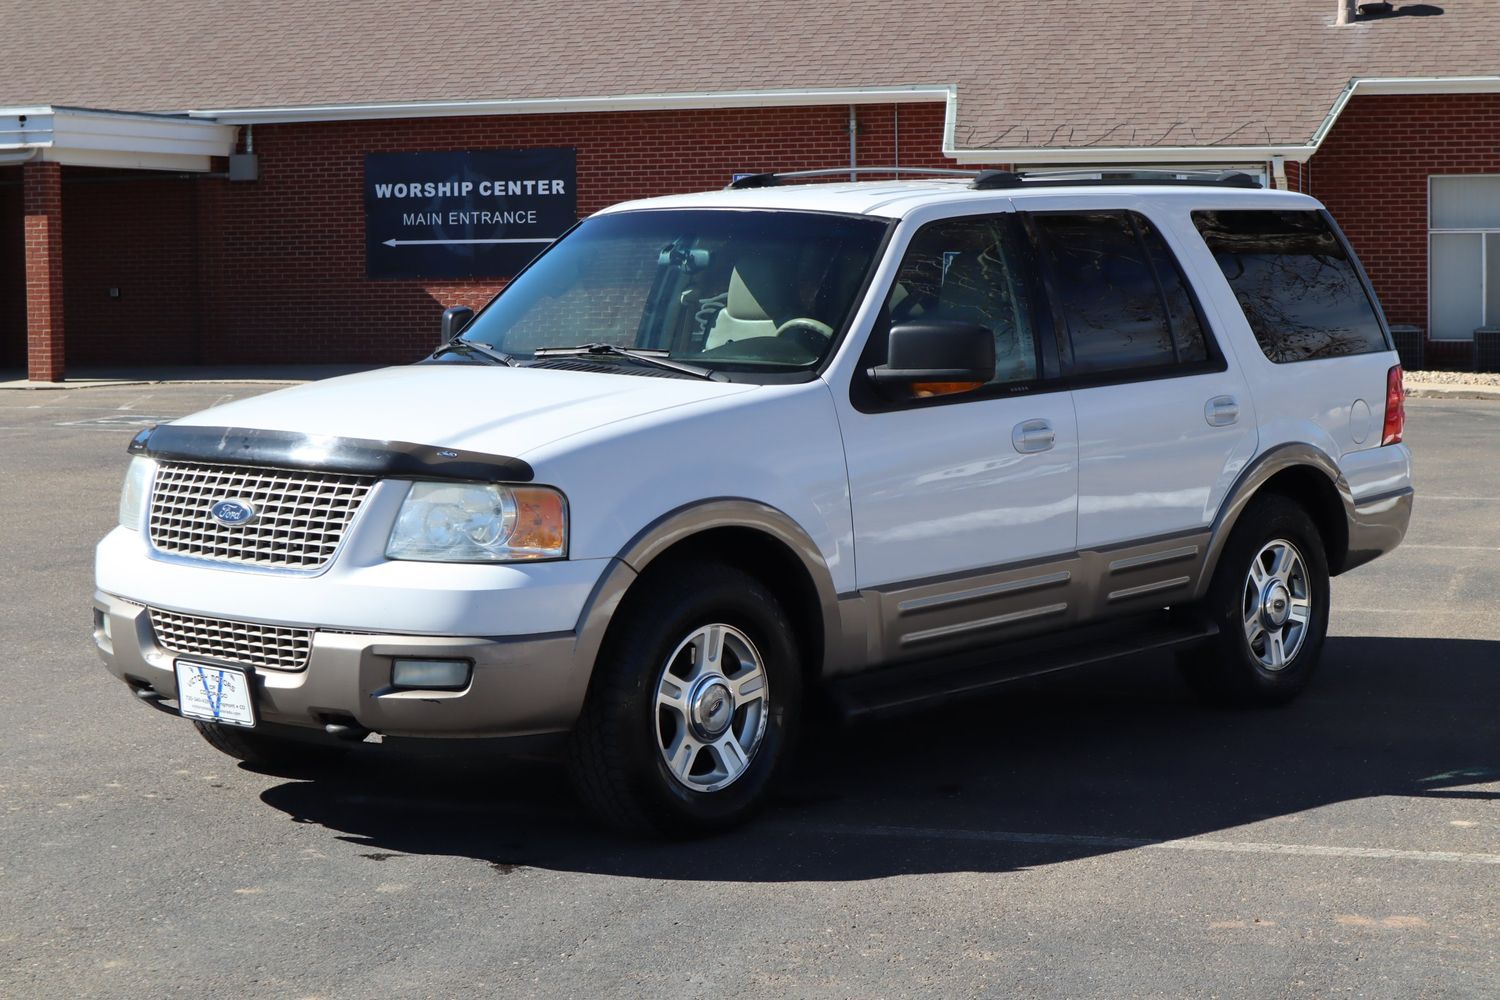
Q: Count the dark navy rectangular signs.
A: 1